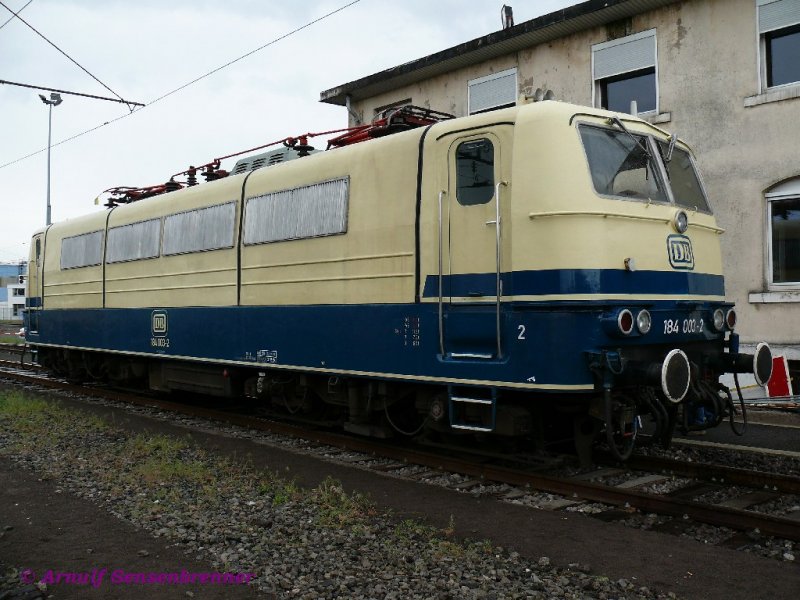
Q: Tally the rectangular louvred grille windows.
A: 4